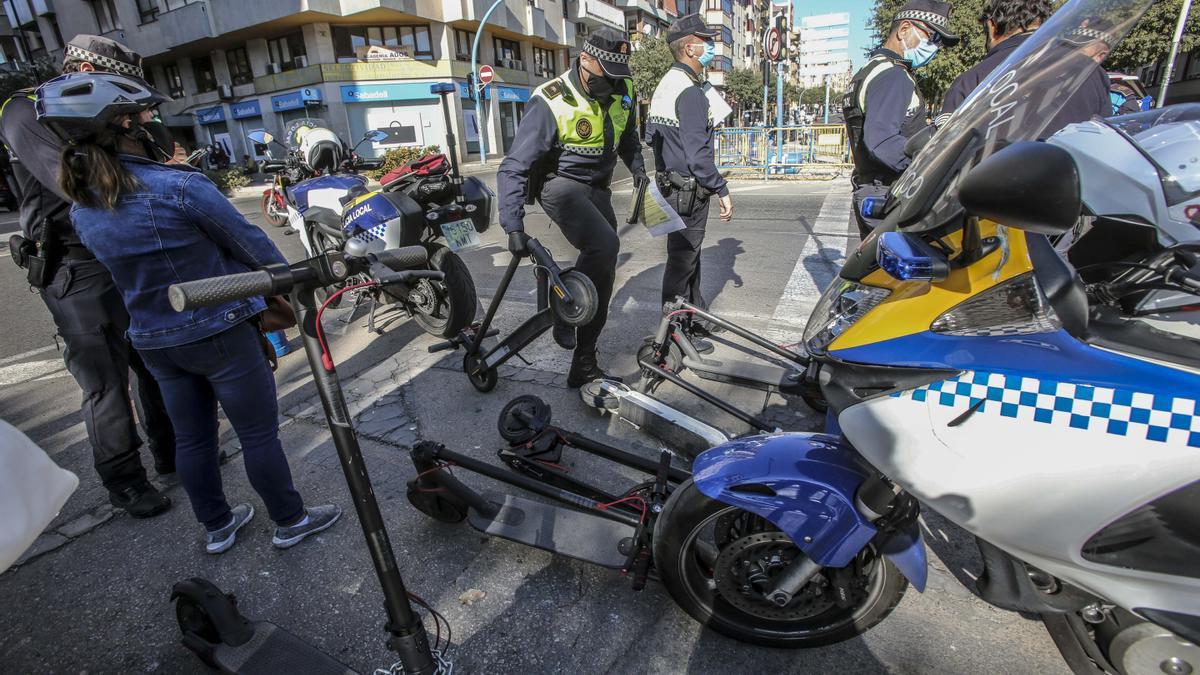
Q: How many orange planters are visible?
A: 0